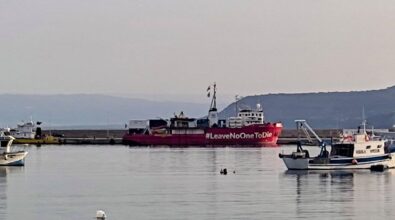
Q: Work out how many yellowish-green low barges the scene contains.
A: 1